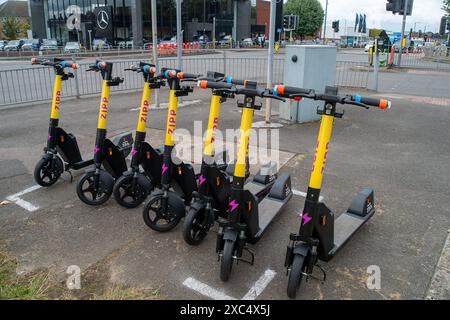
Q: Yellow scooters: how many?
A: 7